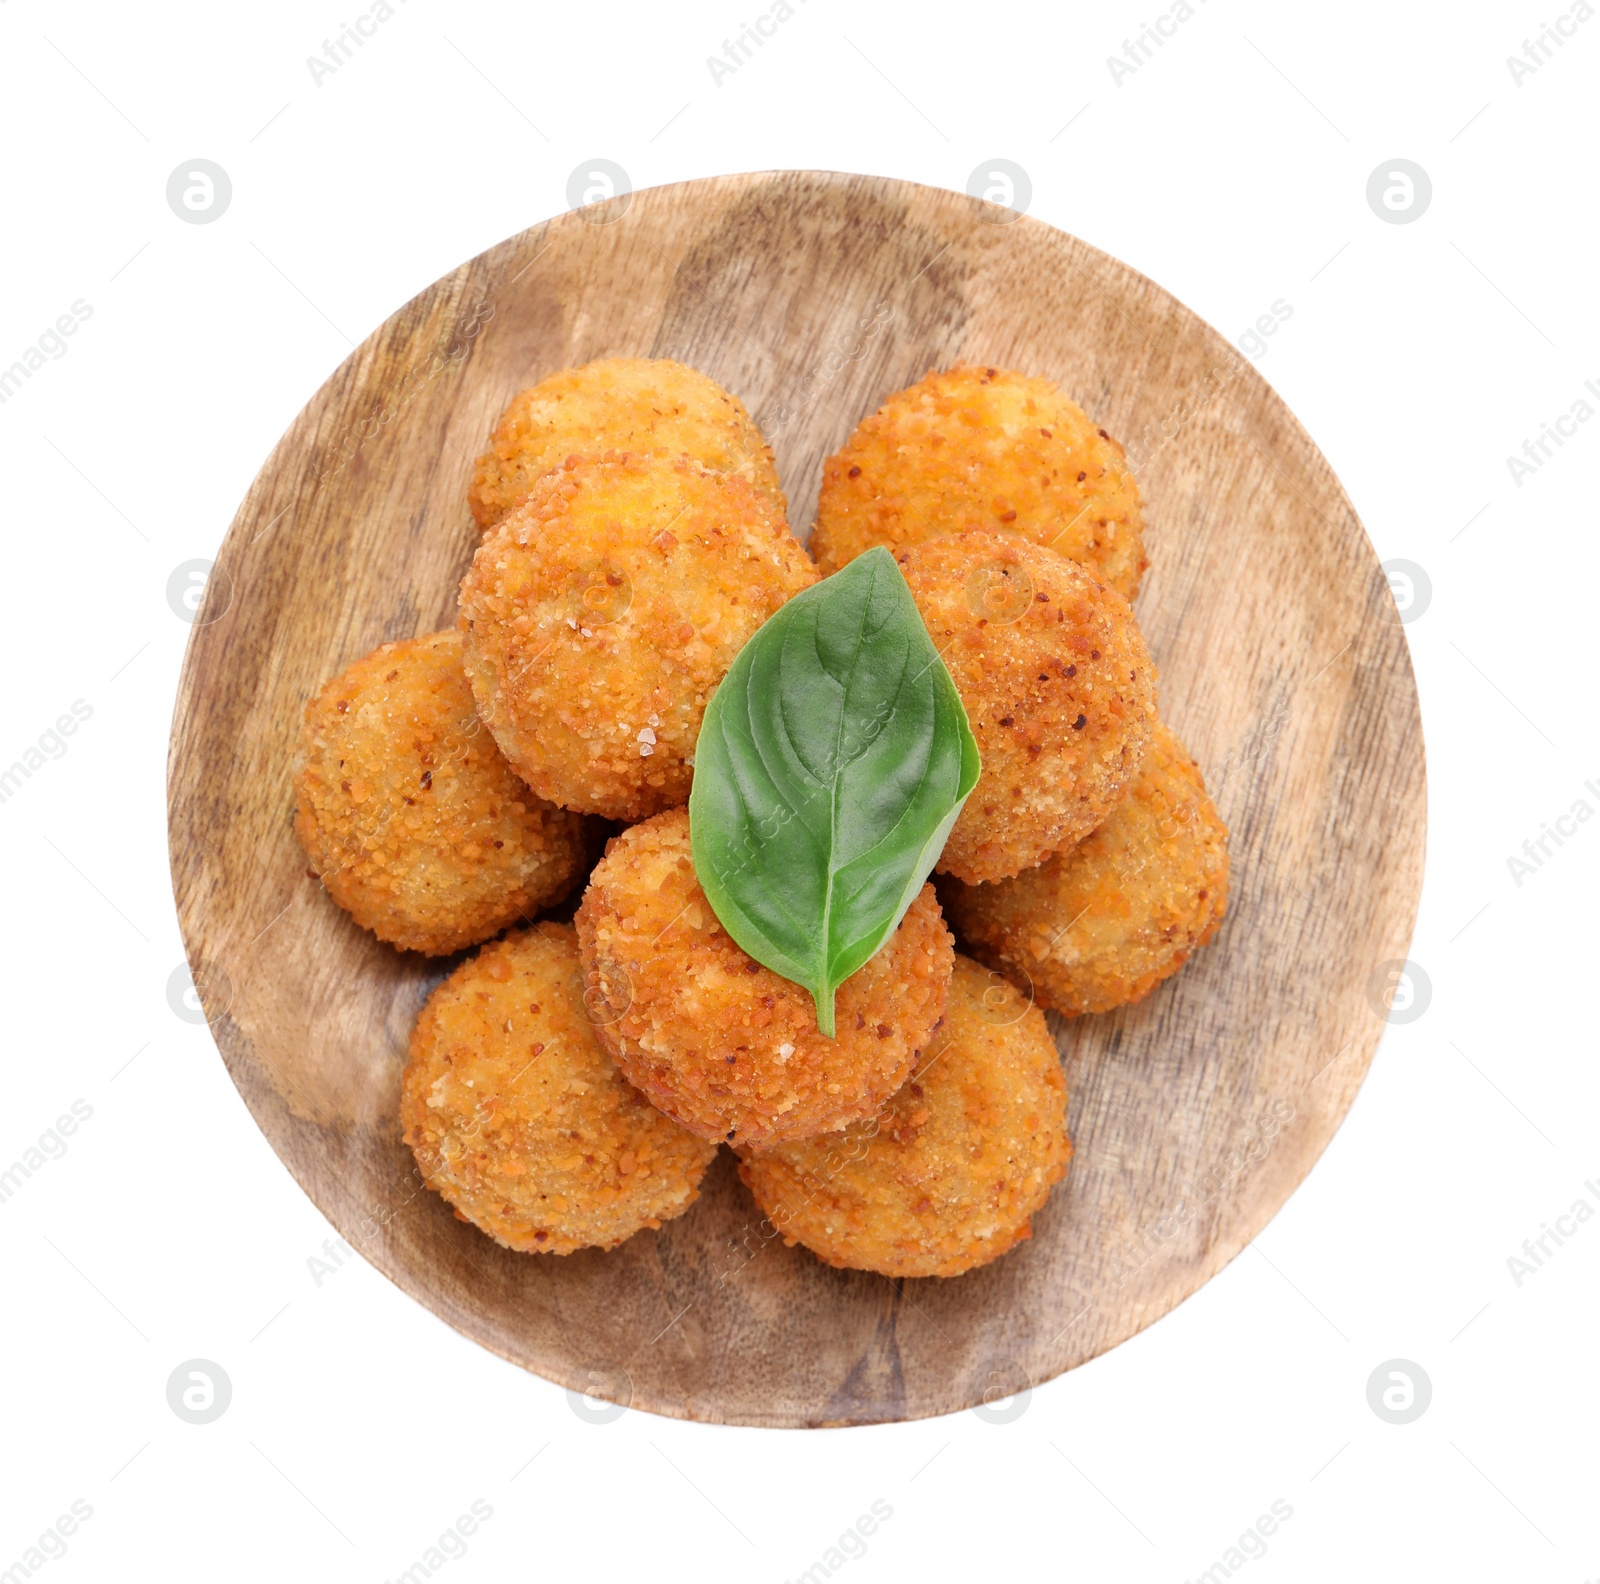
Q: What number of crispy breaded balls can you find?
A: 9